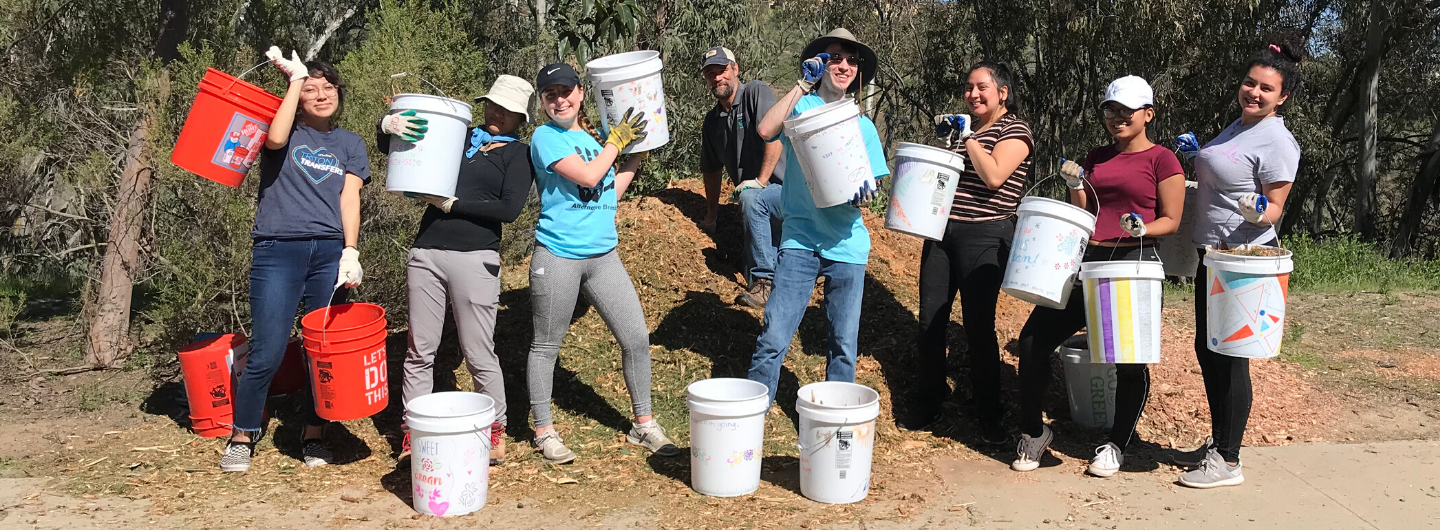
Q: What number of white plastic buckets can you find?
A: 12